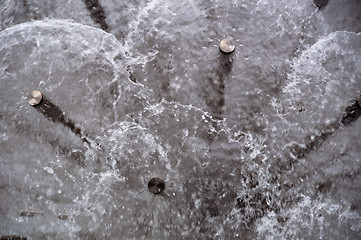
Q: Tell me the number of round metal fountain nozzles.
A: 3